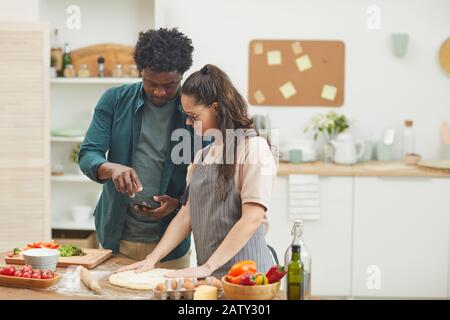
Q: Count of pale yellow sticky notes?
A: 4